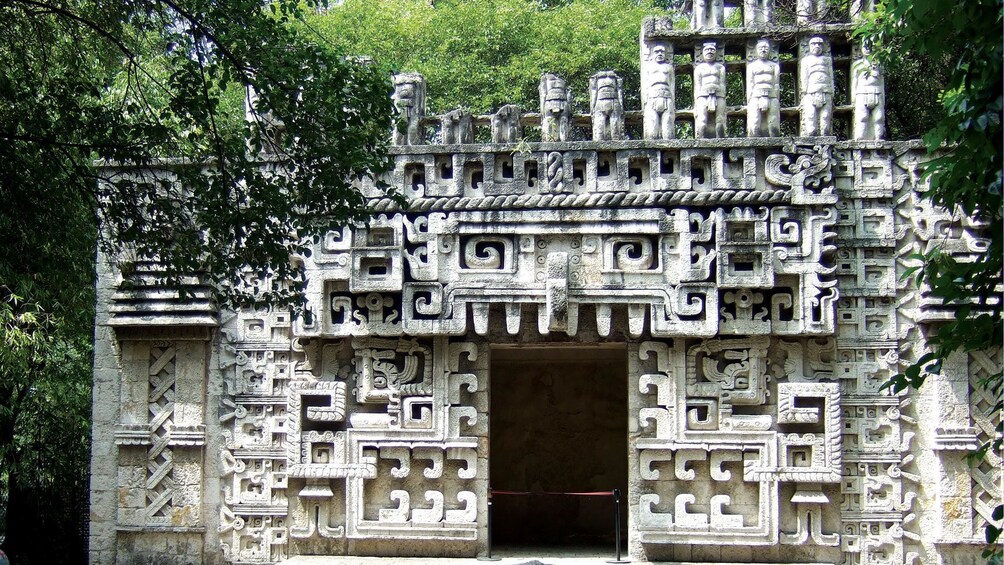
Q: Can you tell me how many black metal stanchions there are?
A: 2